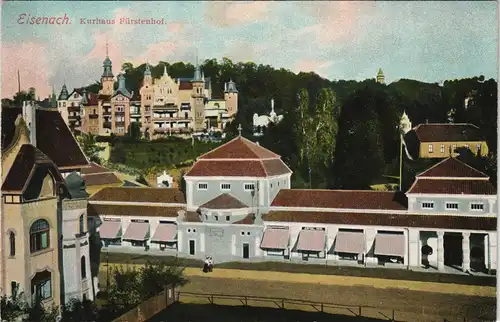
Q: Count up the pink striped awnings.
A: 7